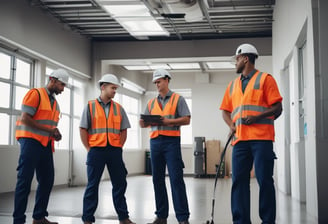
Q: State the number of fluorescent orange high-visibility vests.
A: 4